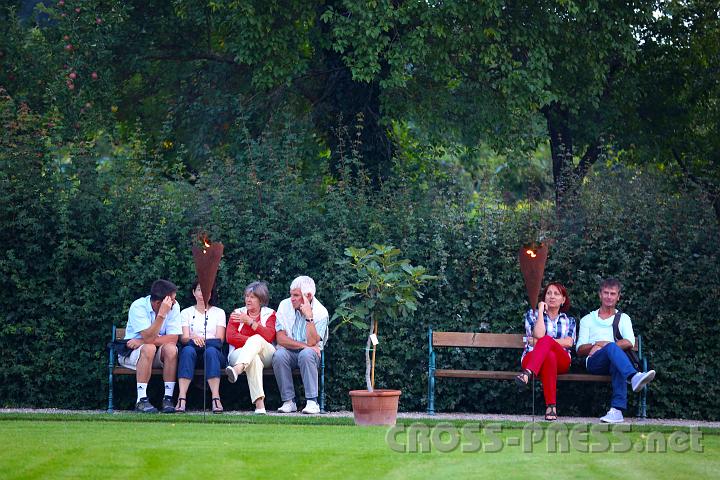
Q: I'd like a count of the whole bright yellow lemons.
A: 0